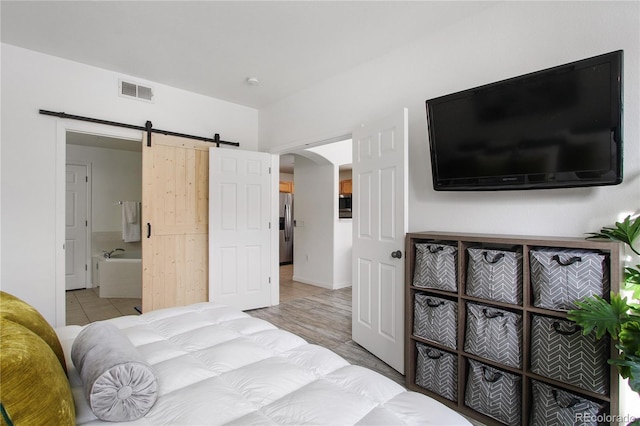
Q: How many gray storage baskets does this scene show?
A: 9